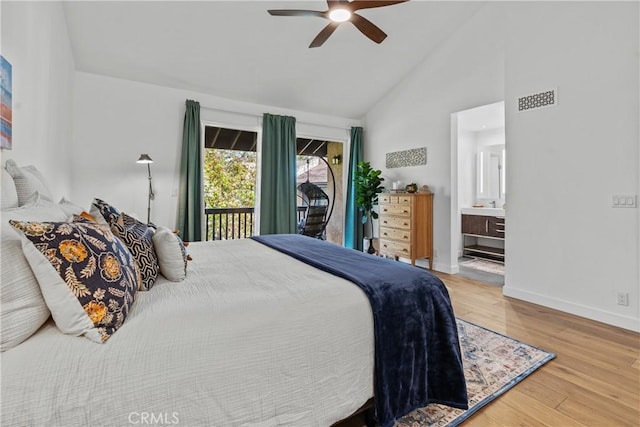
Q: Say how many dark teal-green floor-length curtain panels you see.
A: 3